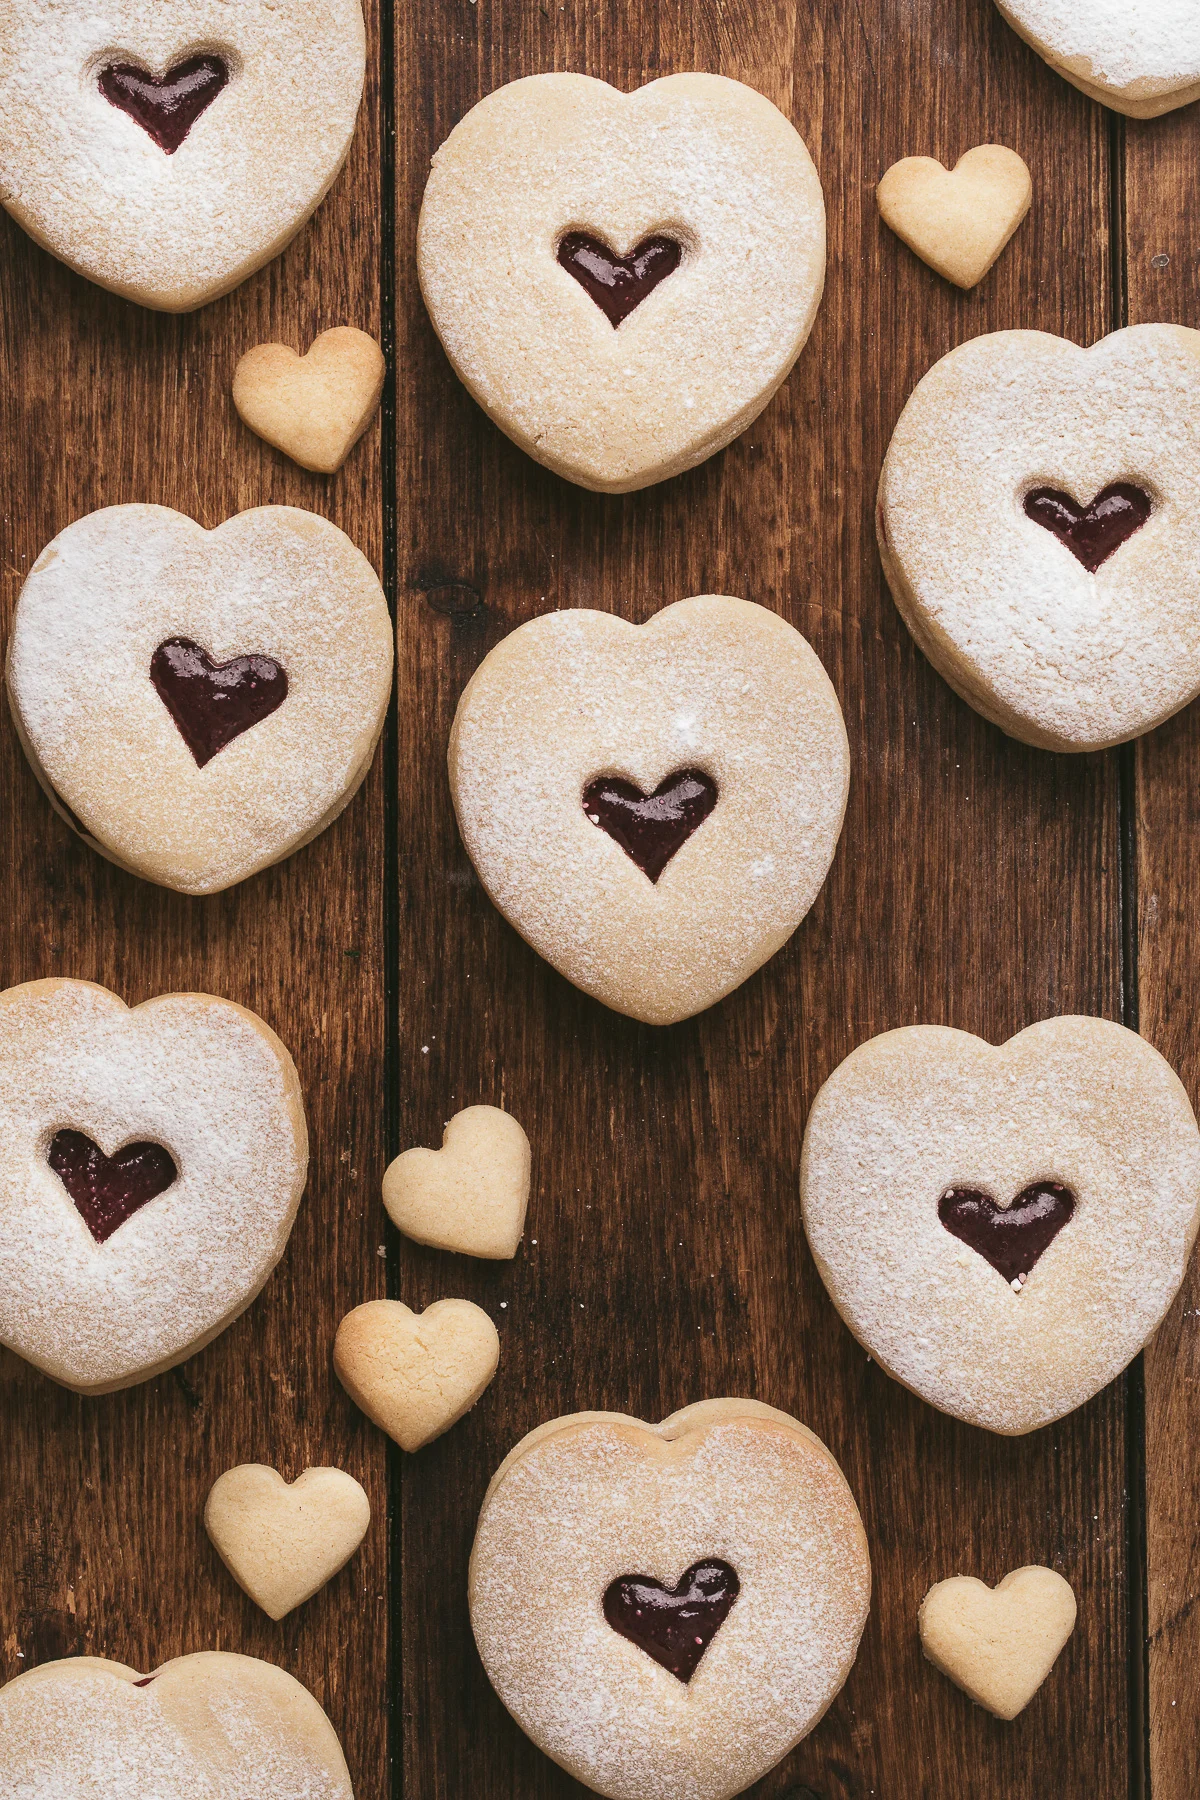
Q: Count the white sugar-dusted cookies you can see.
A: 10